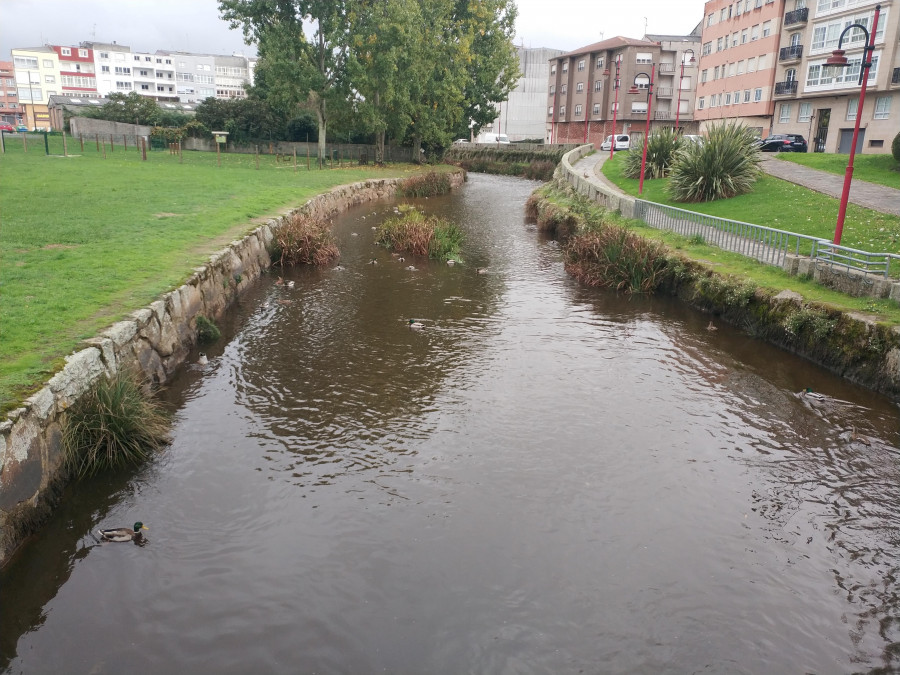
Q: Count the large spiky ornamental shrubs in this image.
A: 2